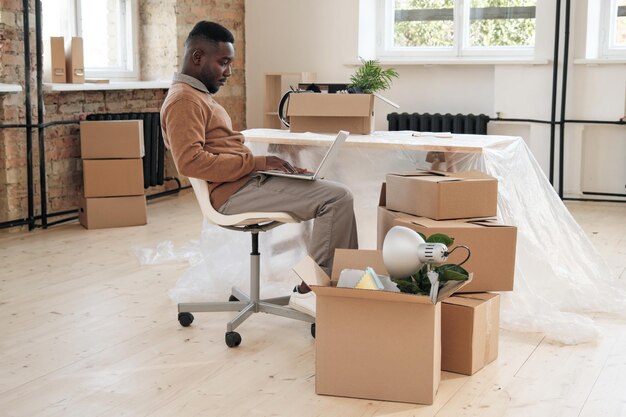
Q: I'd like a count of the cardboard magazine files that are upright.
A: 2